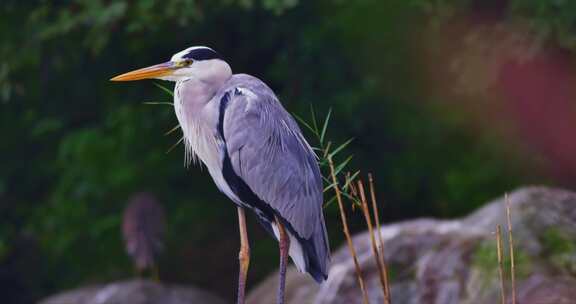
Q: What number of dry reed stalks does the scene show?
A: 5